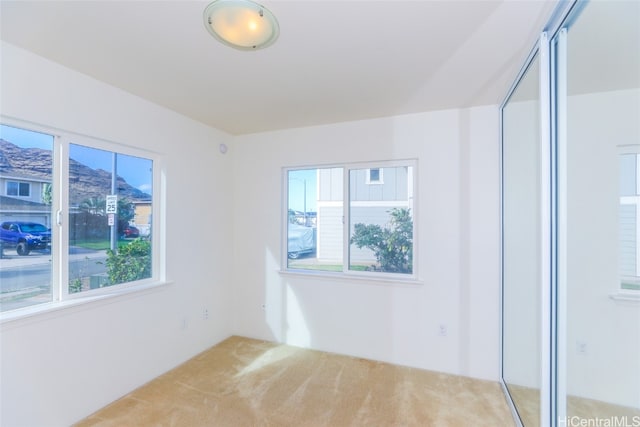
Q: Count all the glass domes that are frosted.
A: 1